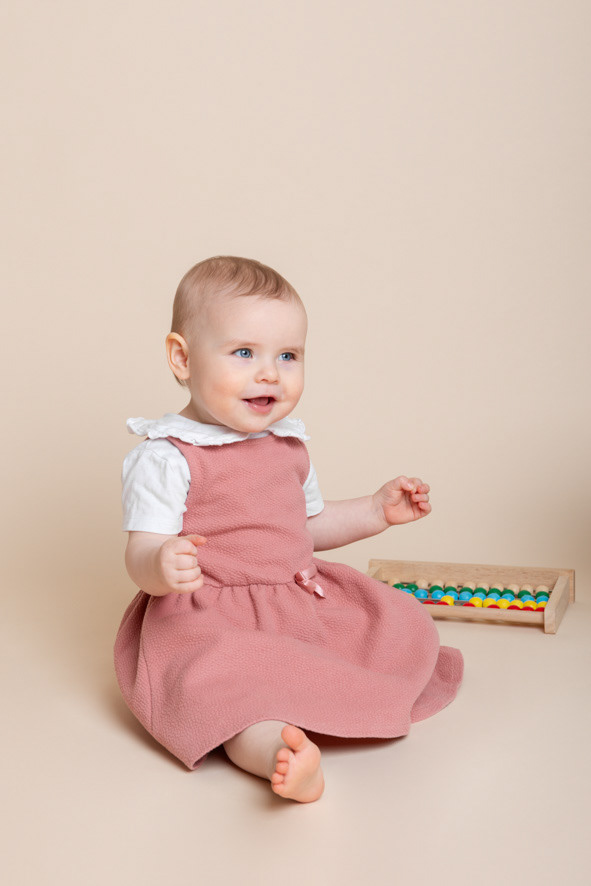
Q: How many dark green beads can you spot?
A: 10